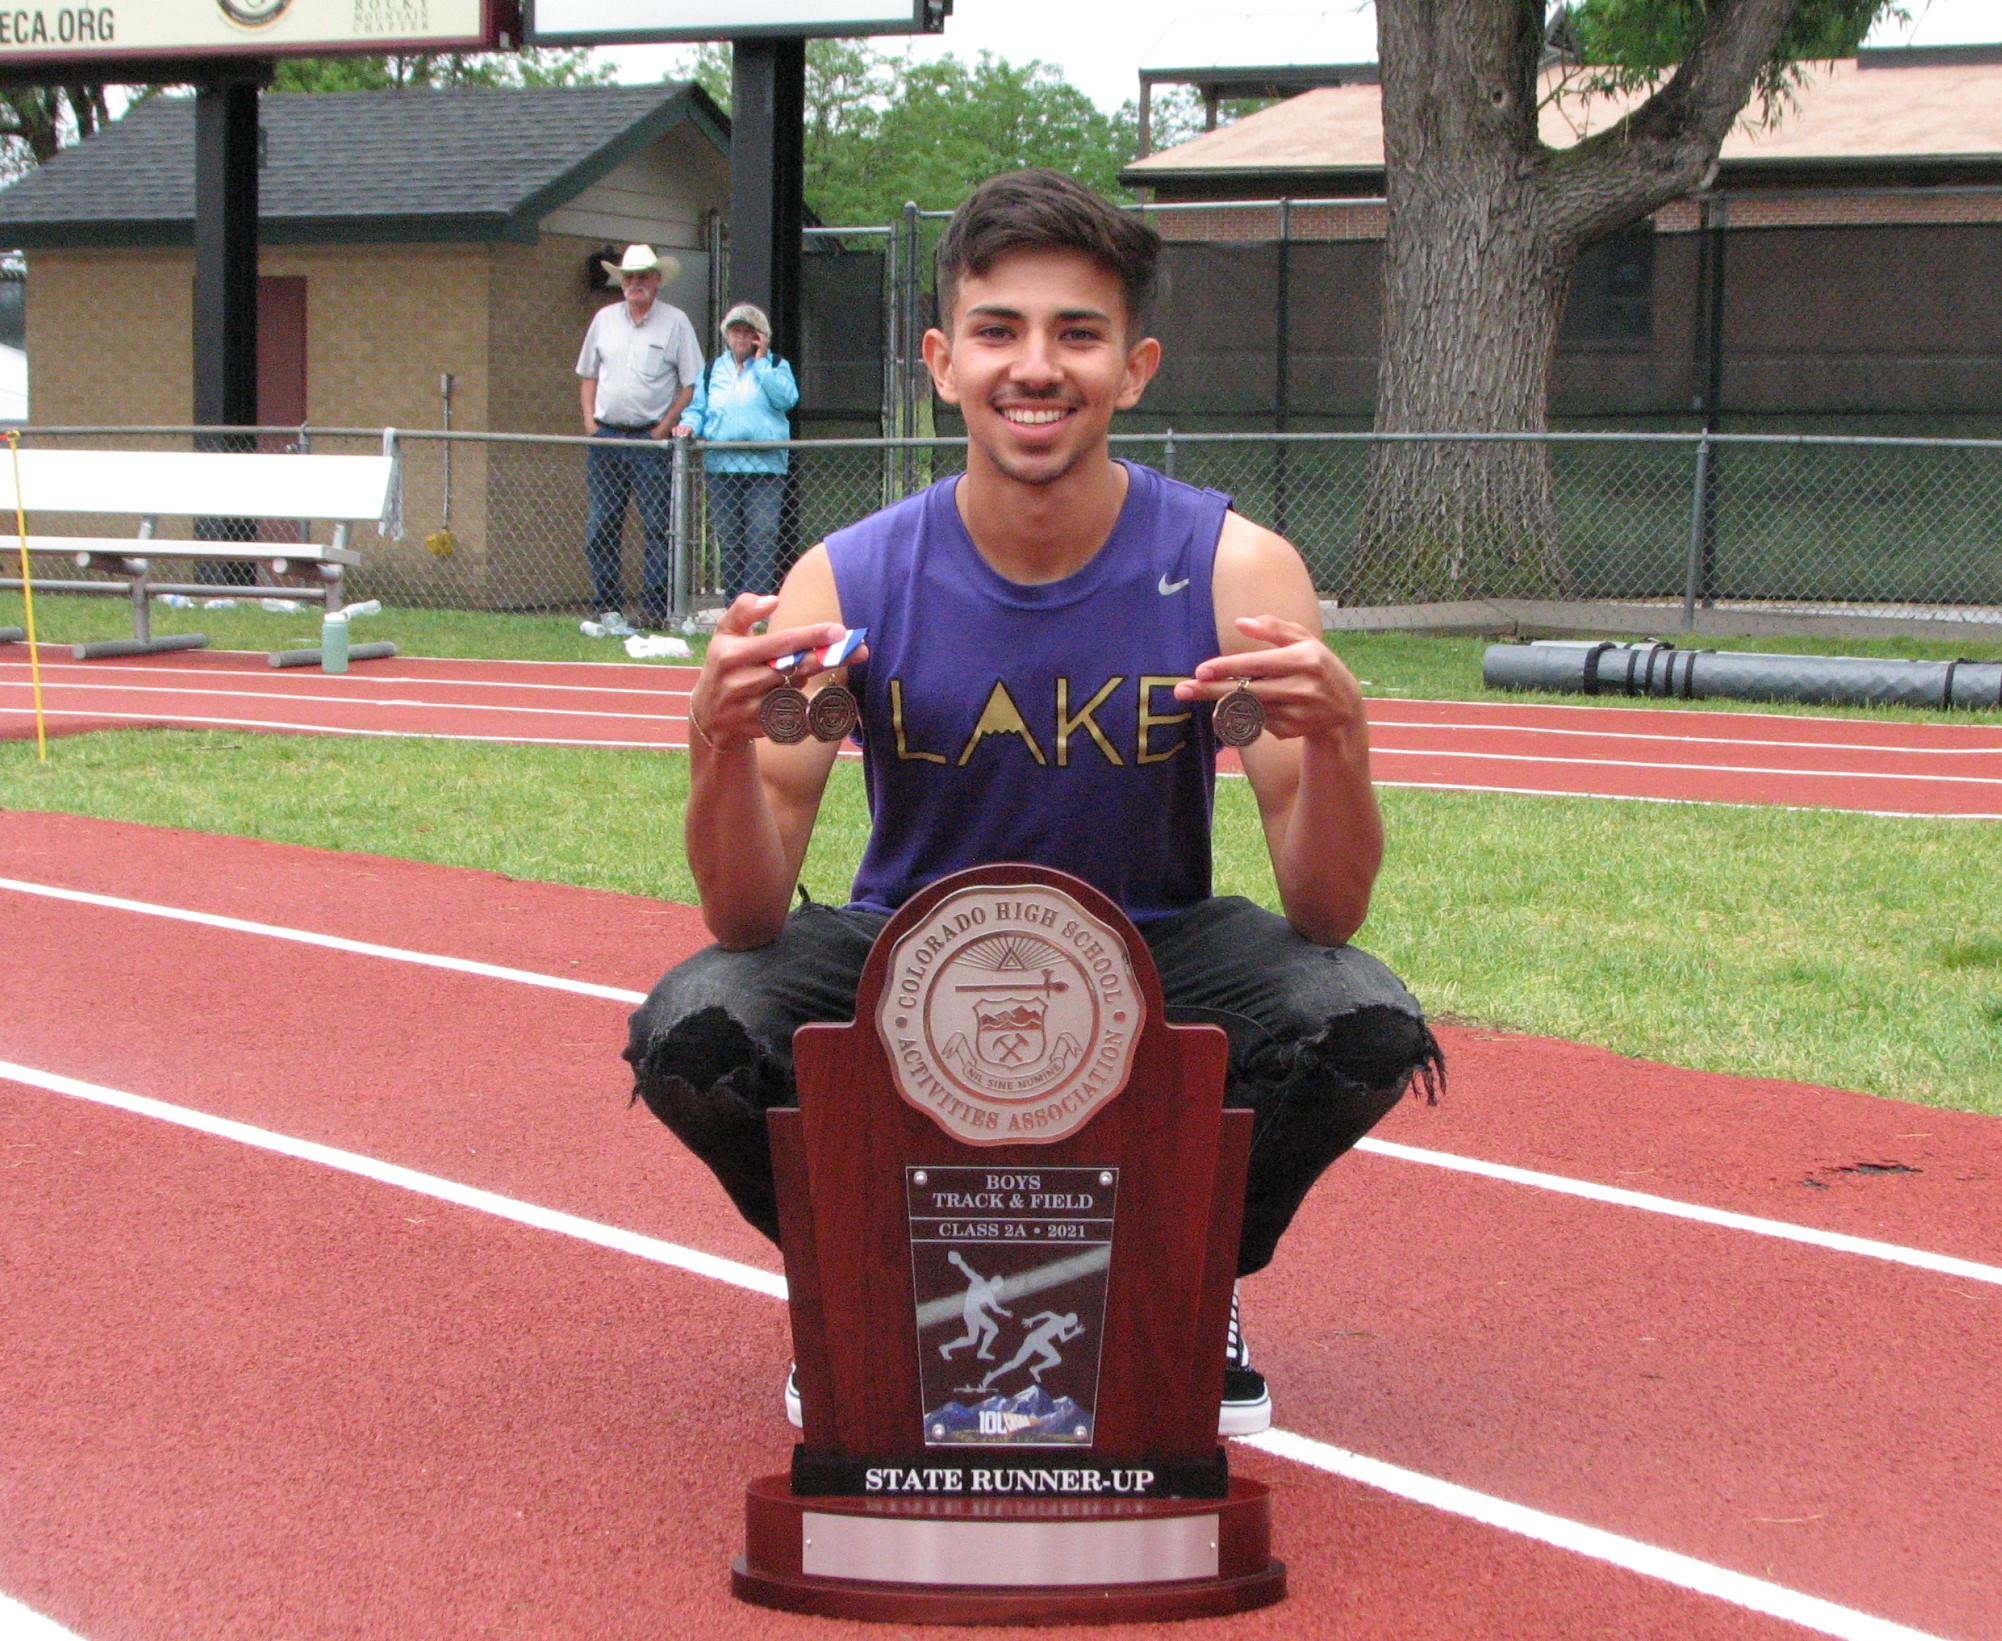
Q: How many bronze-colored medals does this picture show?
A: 3